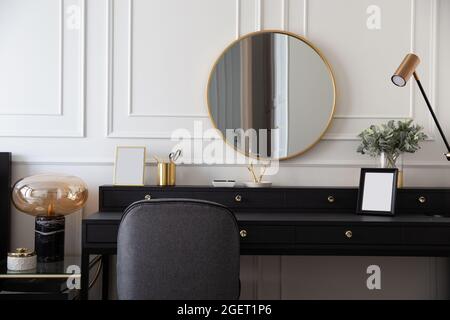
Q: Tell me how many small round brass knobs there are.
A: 6